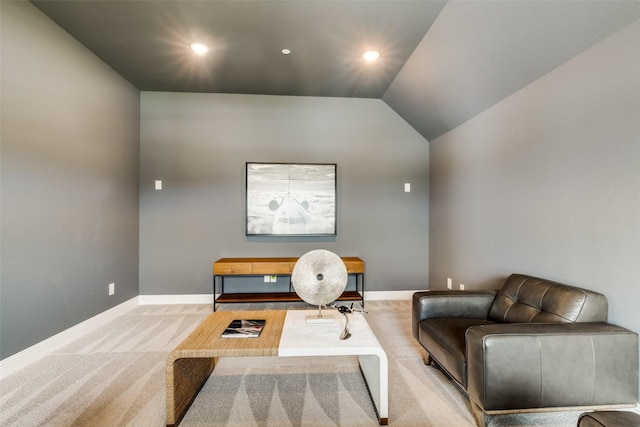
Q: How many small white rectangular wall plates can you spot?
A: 7